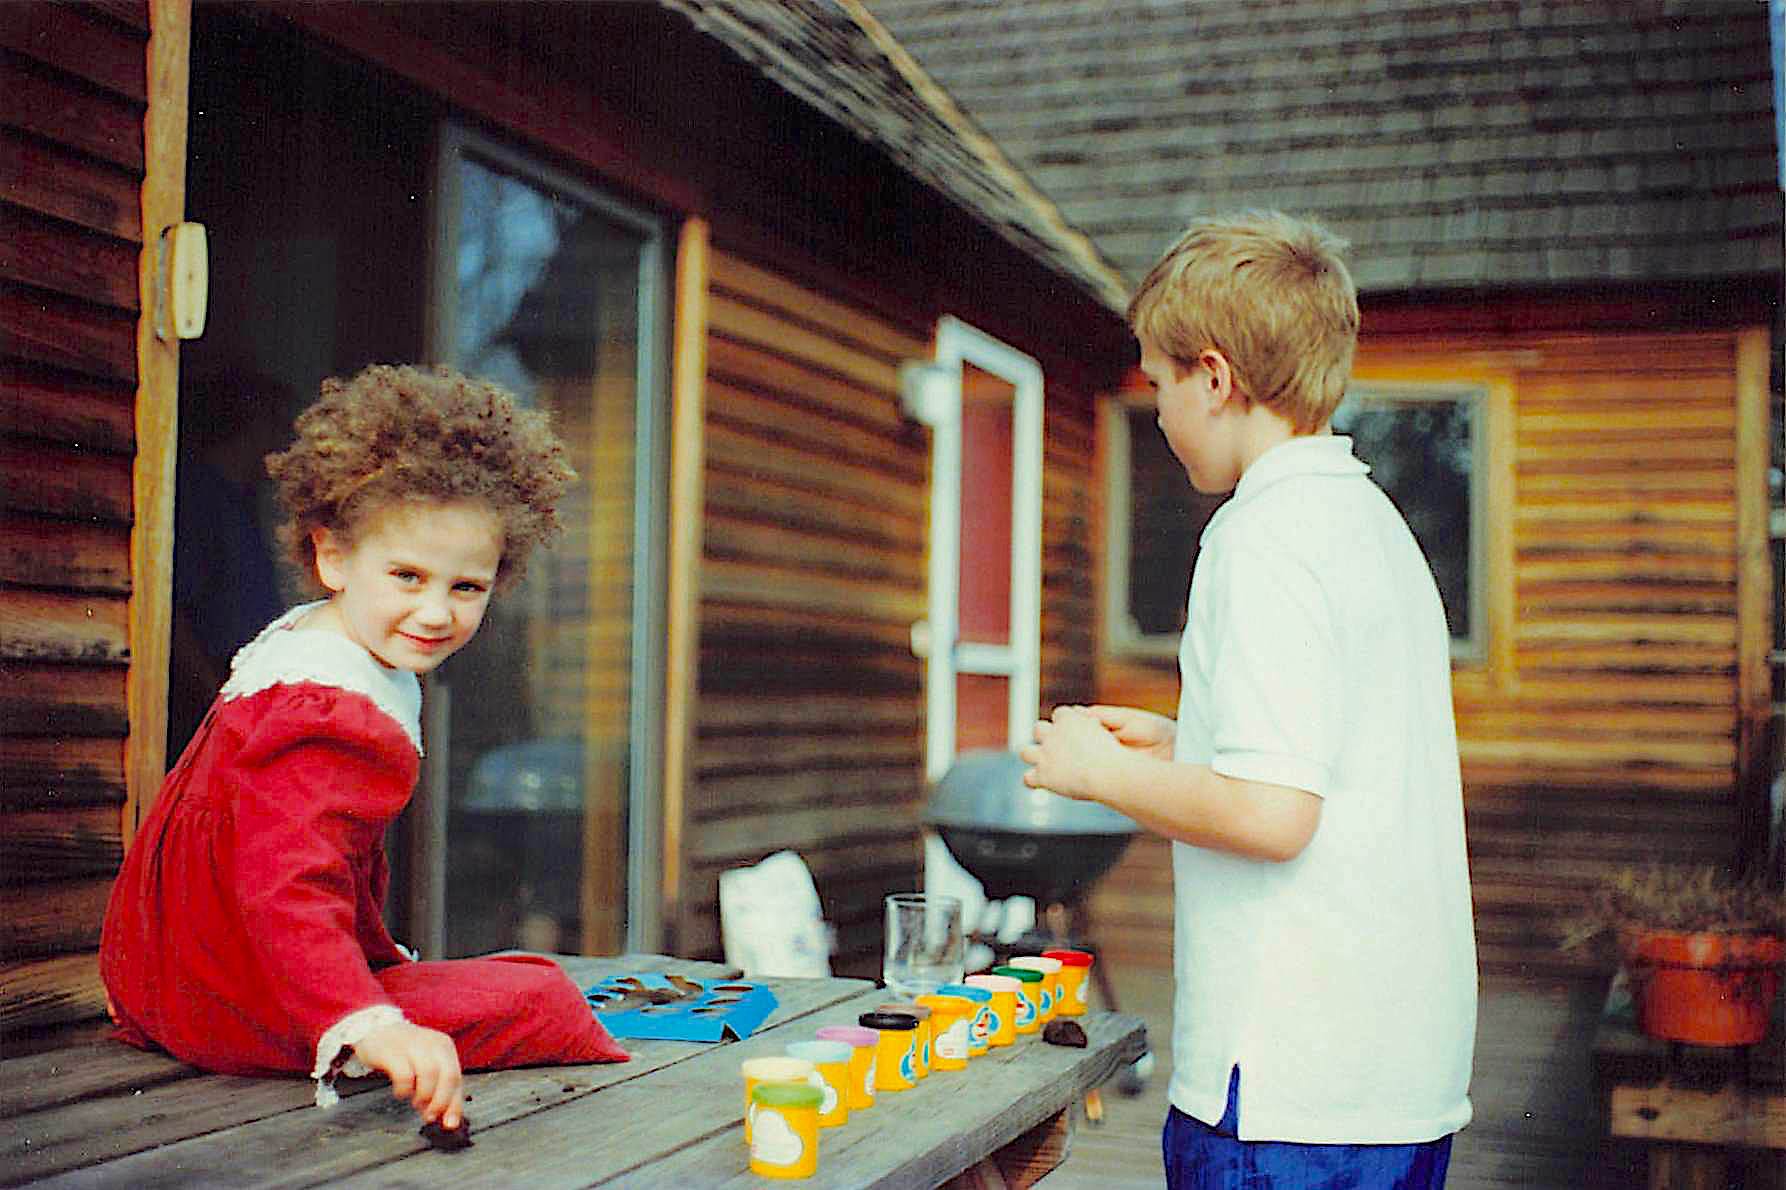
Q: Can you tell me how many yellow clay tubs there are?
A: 12